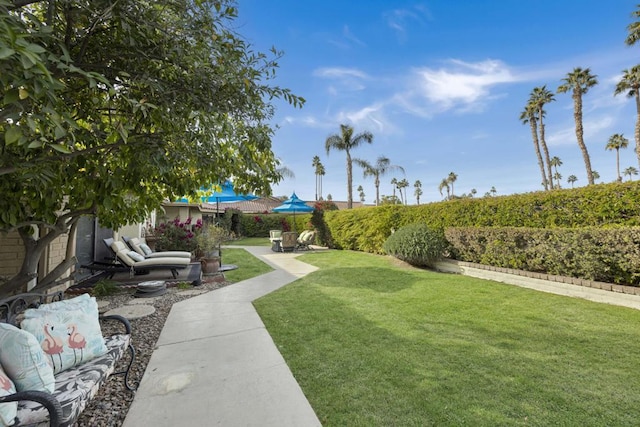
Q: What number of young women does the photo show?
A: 0